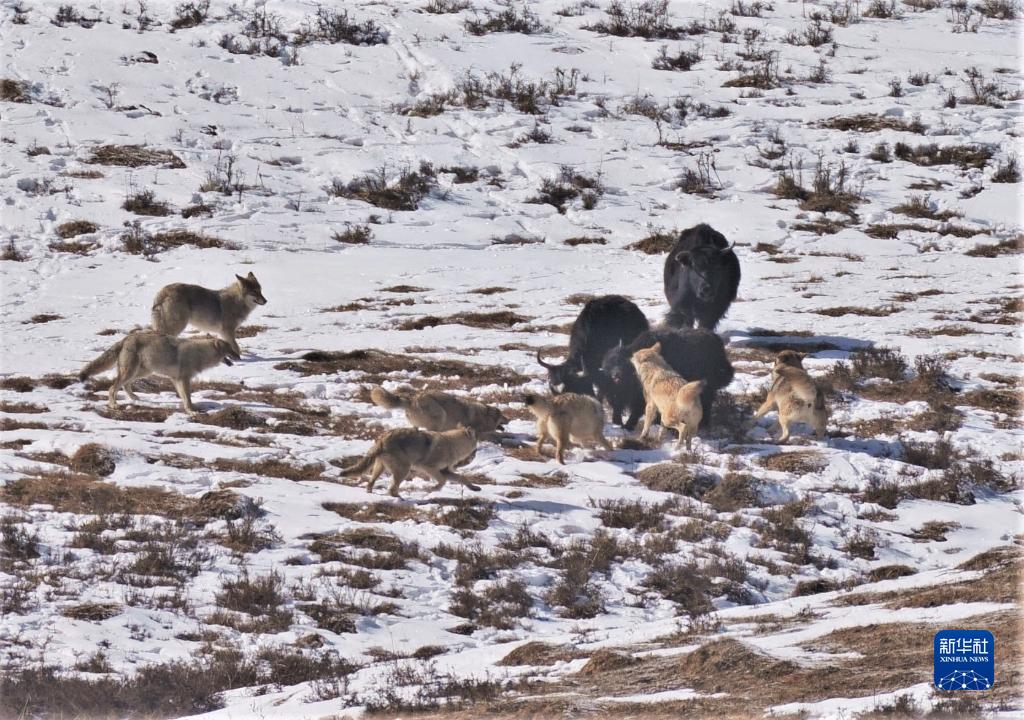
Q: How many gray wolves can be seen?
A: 7